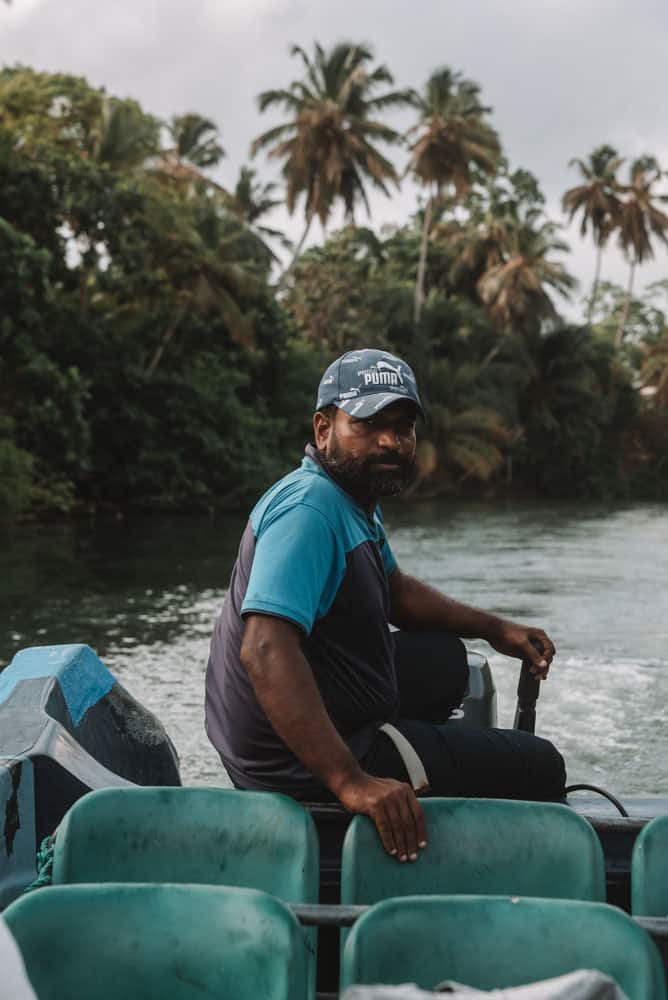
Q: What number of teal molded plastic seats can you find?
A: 5